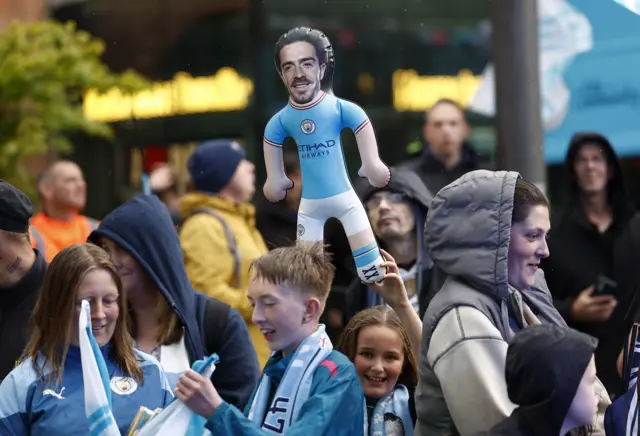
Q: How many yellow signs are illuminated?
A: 2